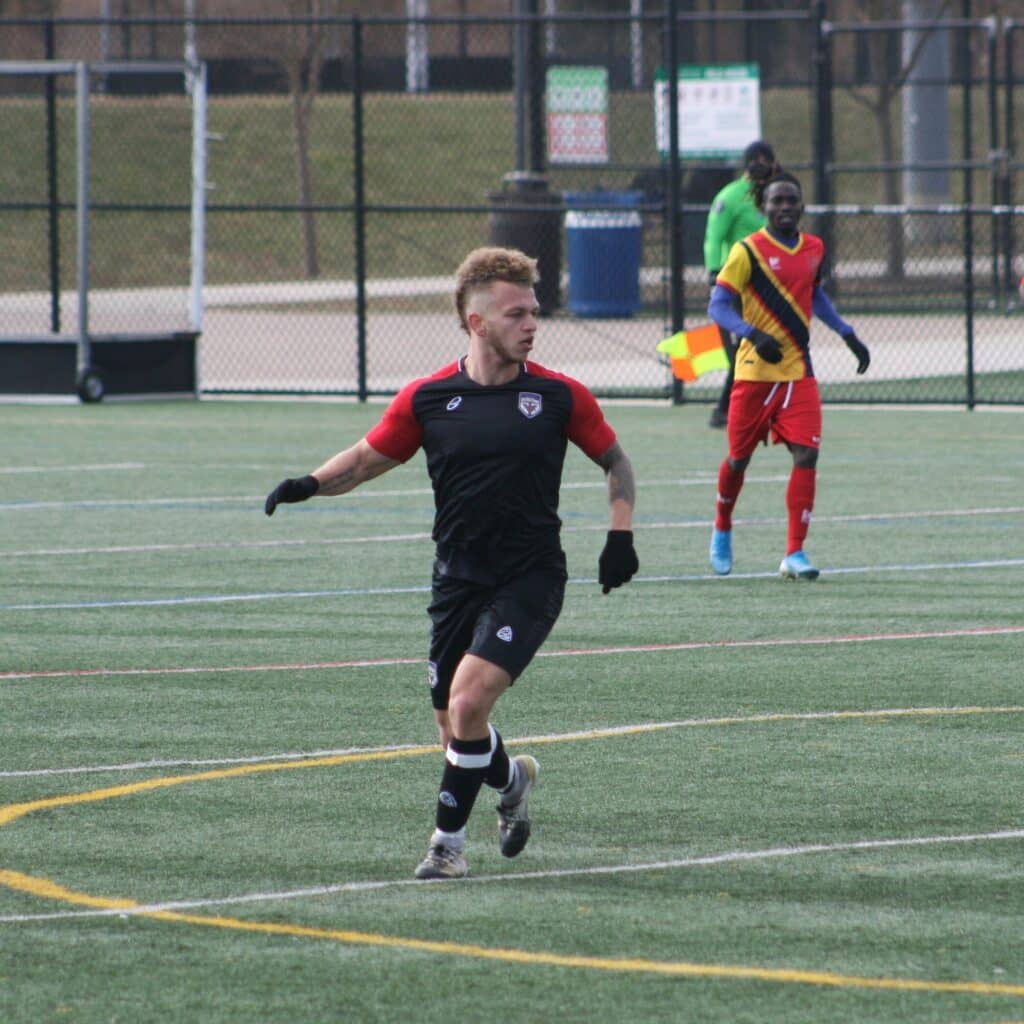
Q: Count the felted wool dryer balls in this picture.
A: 0